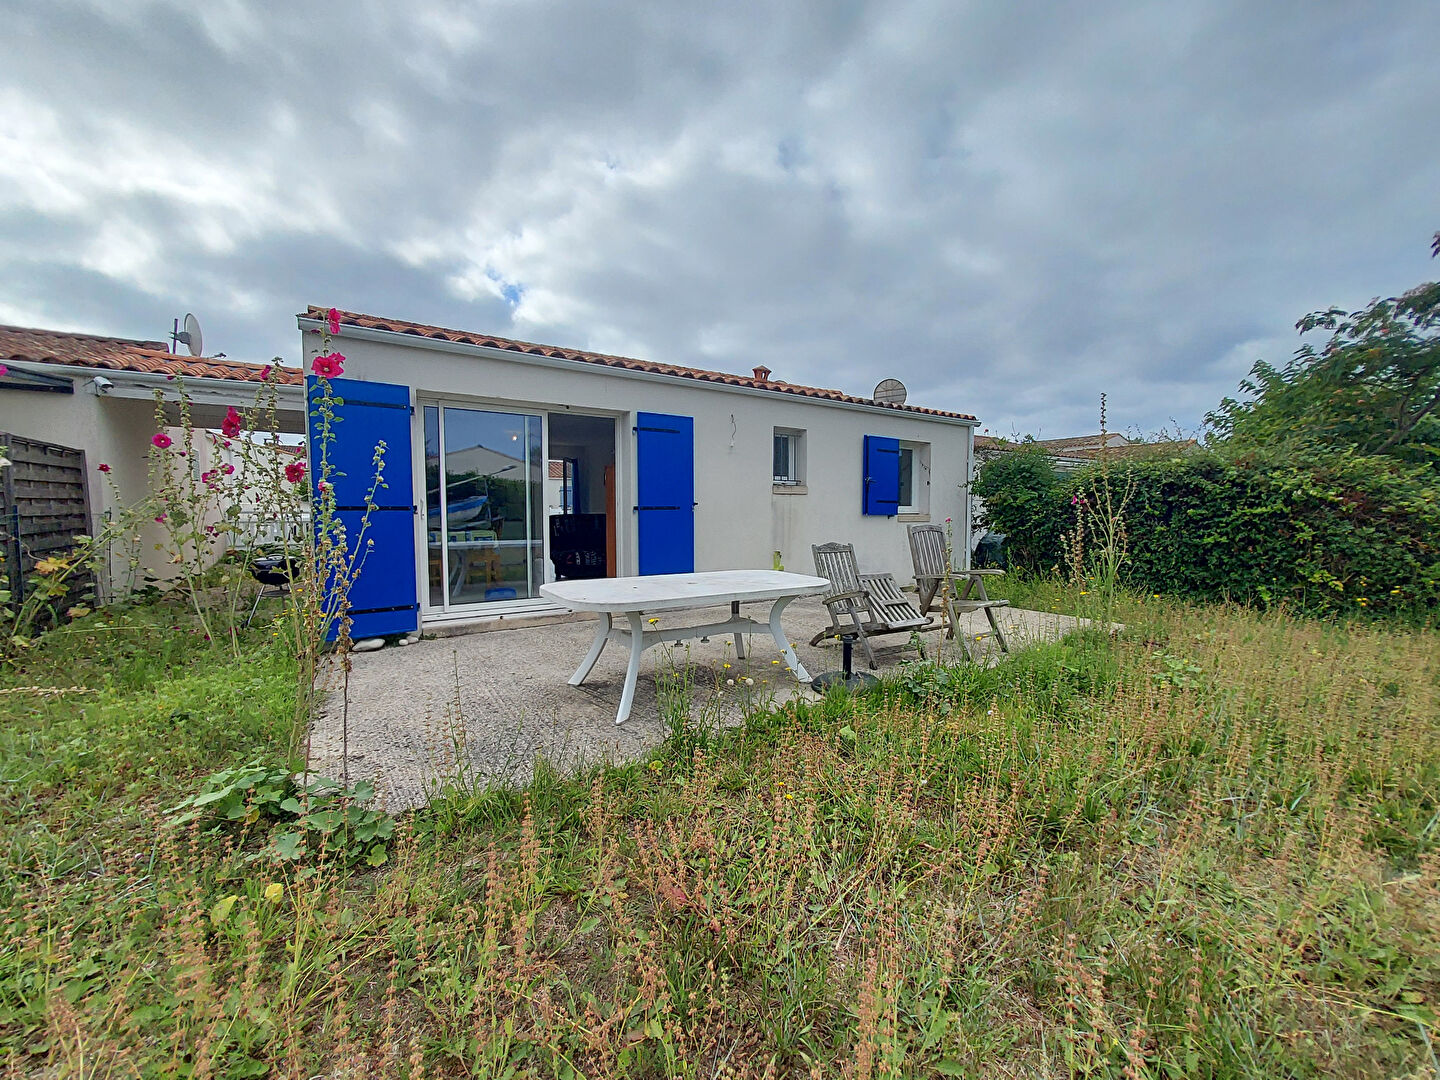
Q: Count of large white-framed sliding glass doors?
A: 1